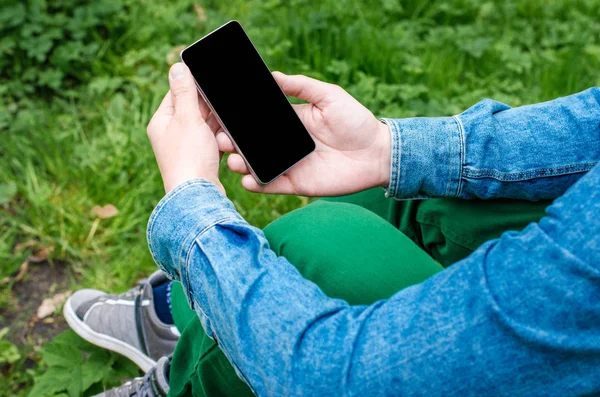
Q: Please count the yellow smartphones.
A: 0